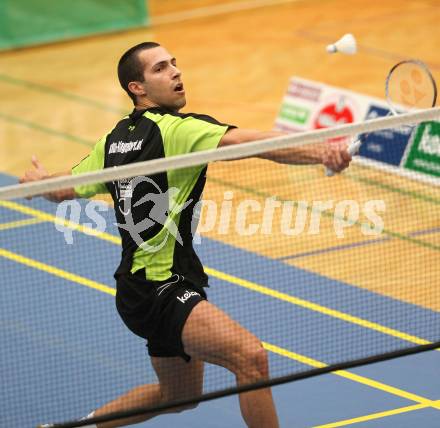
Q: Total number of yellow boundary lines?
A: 4